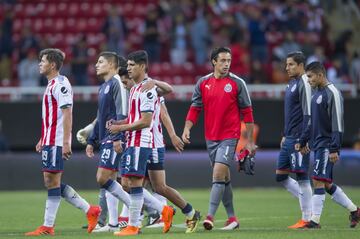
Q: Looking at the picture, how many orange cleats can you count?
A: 5